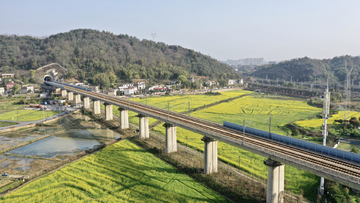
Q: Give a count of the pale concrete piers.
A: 12